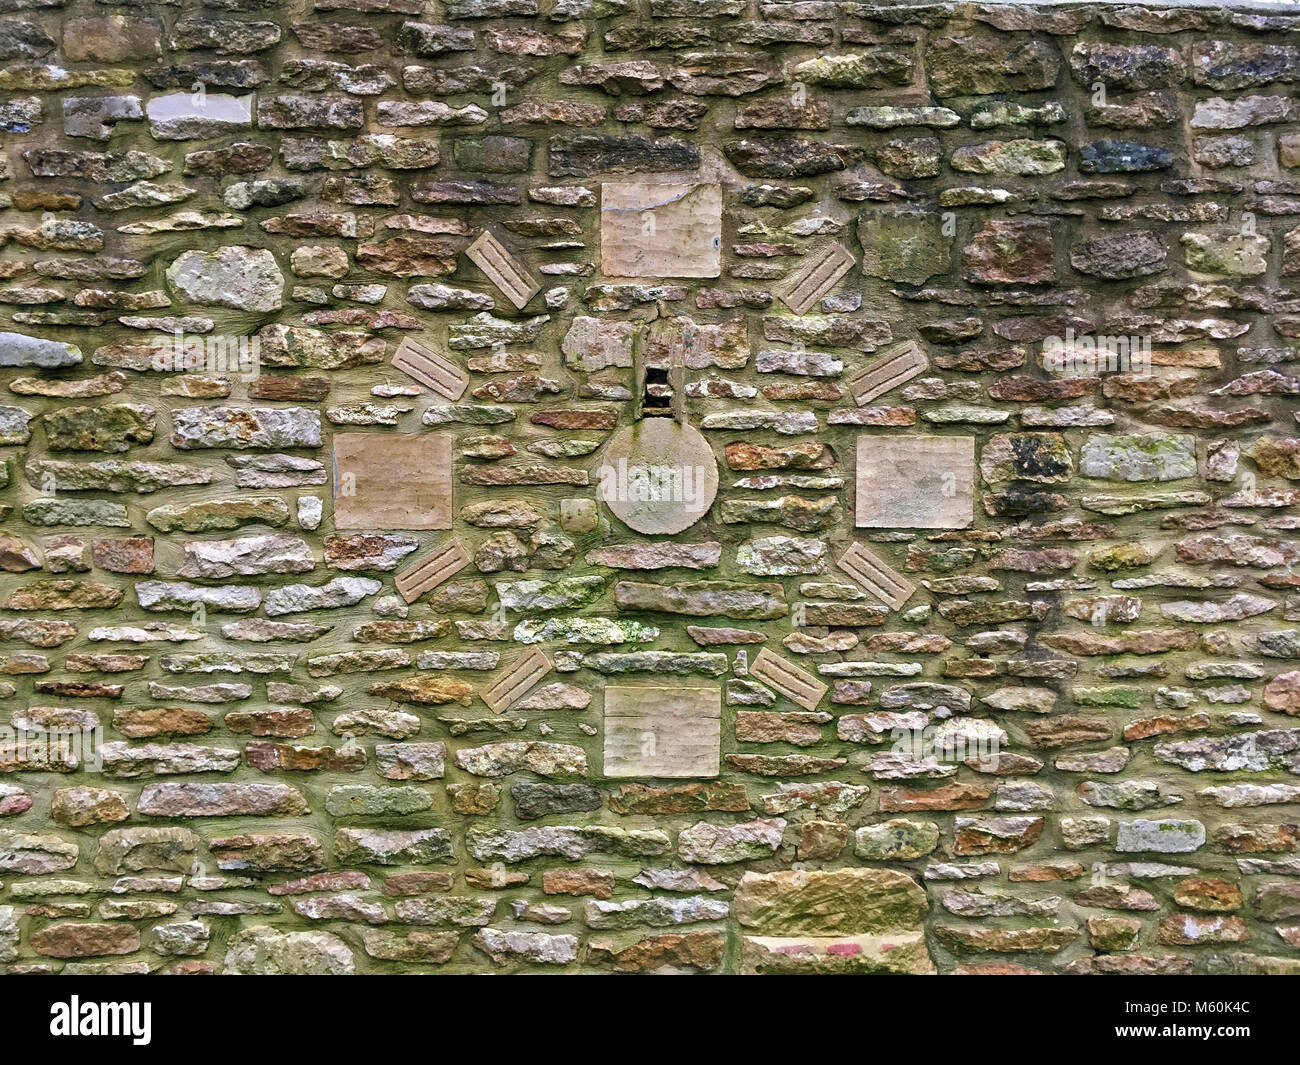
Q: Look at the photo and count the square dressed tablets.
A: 4